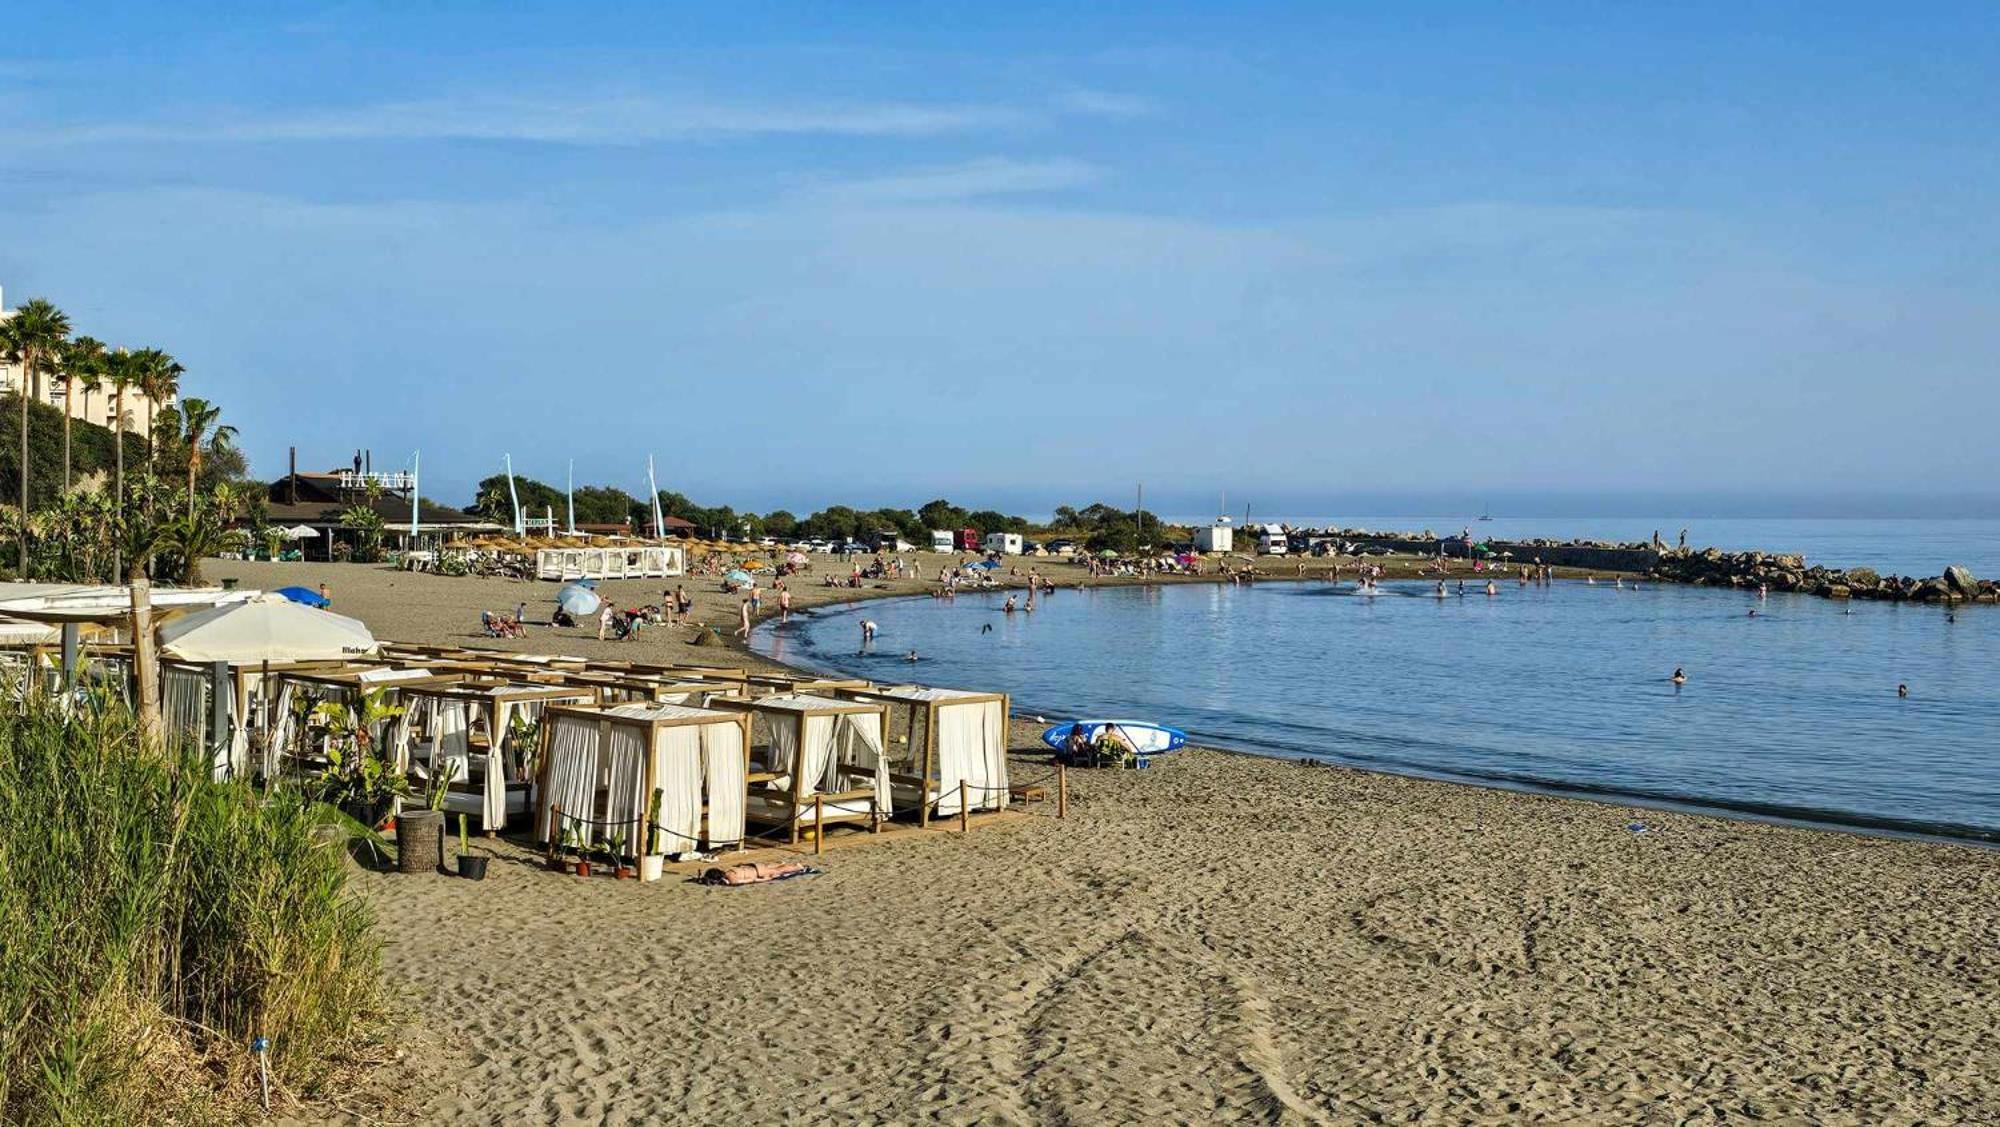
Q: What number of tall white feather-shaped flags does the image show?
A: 4